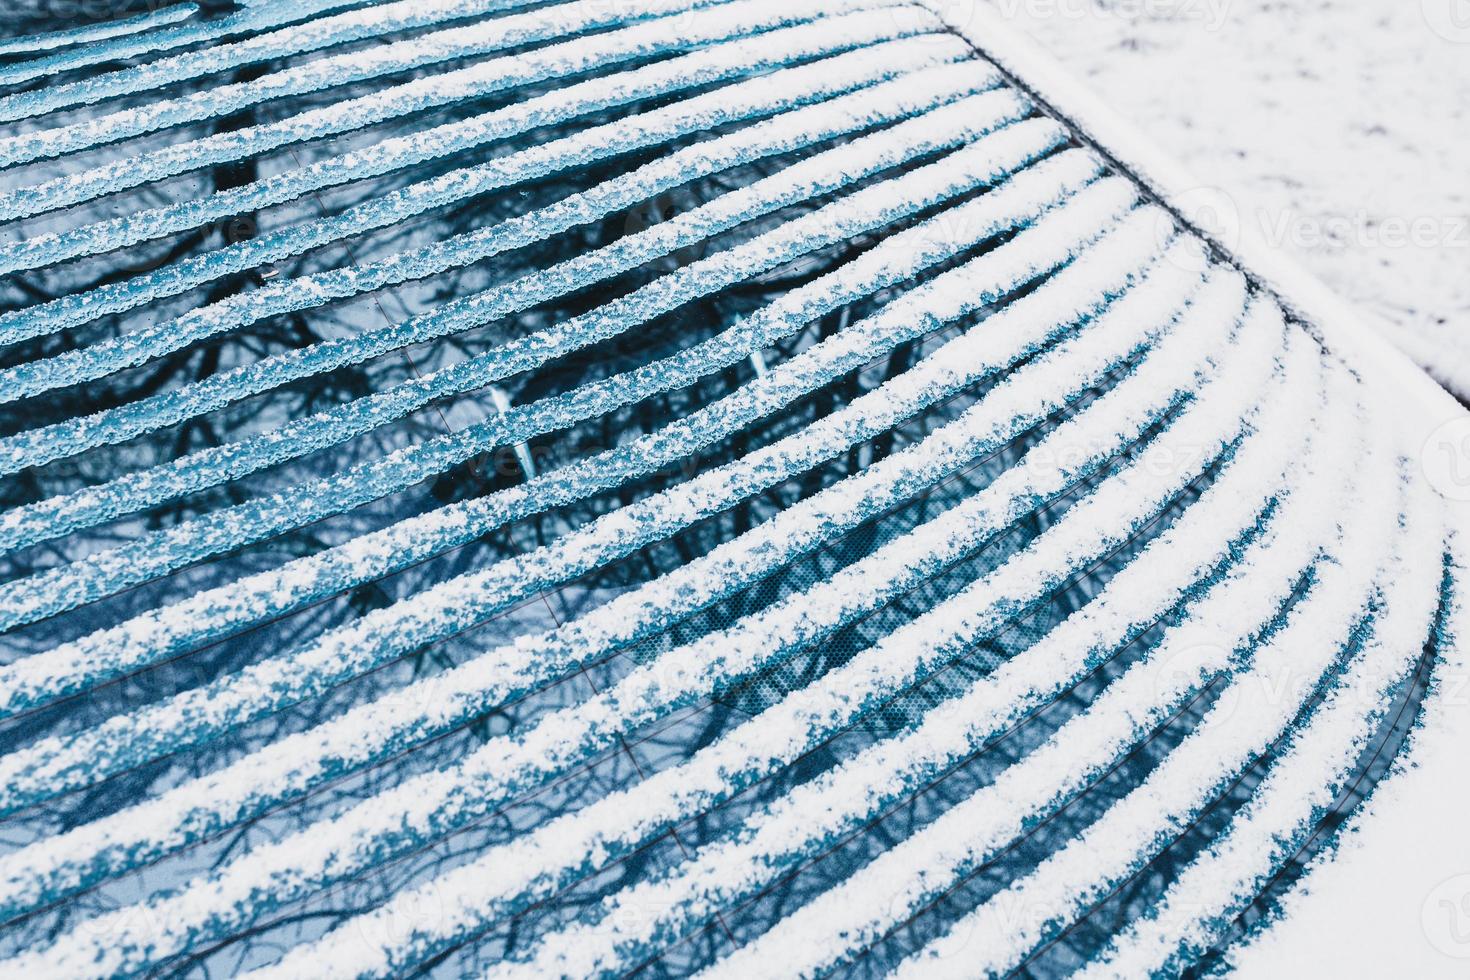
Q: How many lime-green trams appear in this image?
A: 0